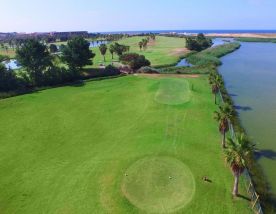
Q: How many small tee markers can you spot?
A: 2